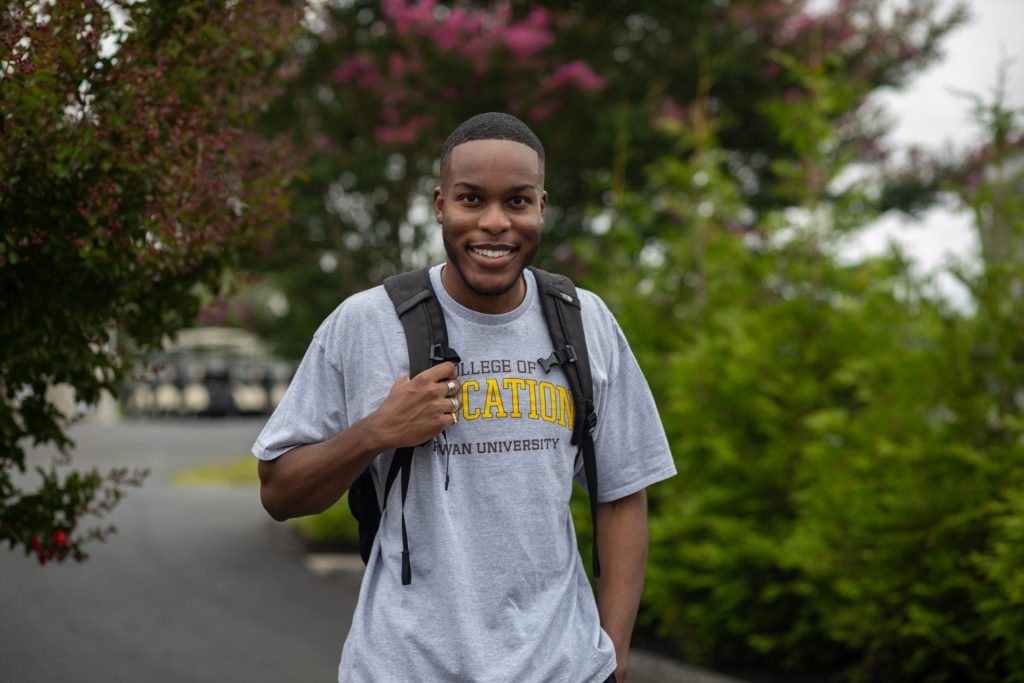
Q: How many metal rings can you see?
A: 3